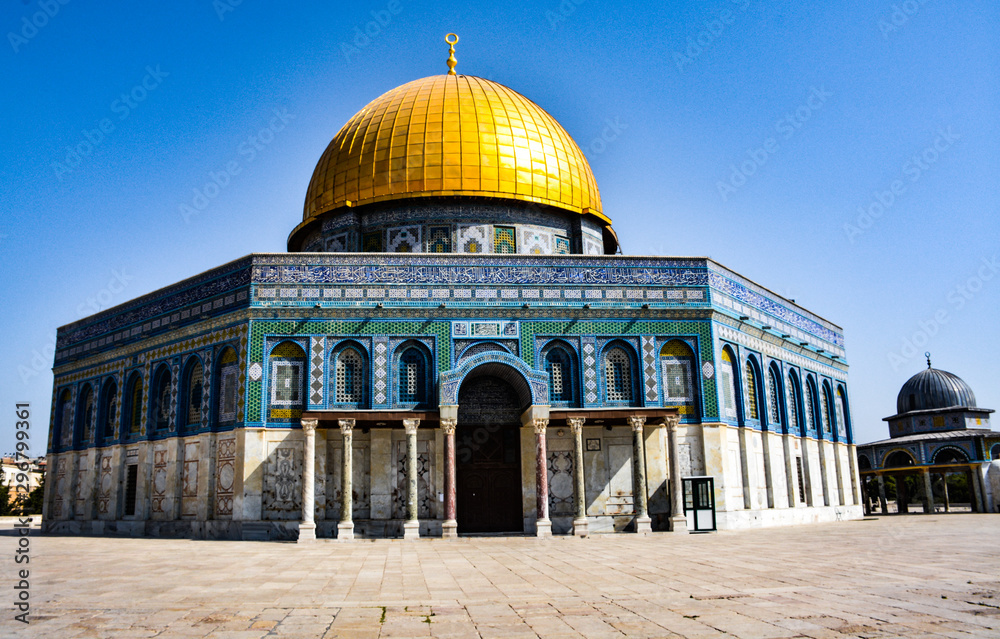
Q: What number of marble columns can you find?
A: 8